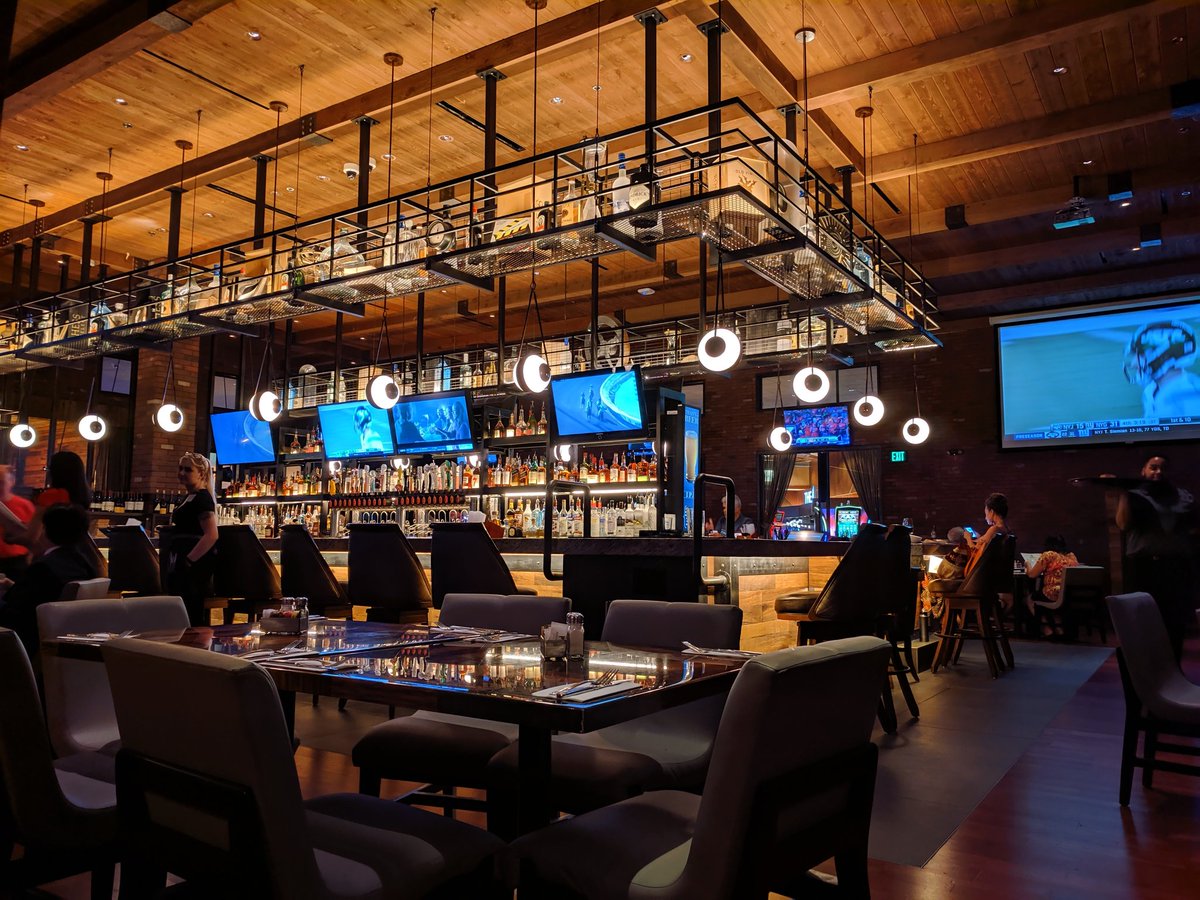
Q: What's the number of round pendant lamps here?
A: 11